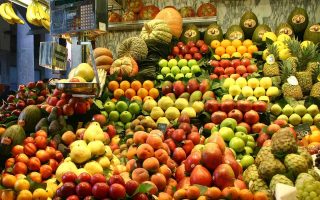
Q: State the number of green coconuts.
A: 8